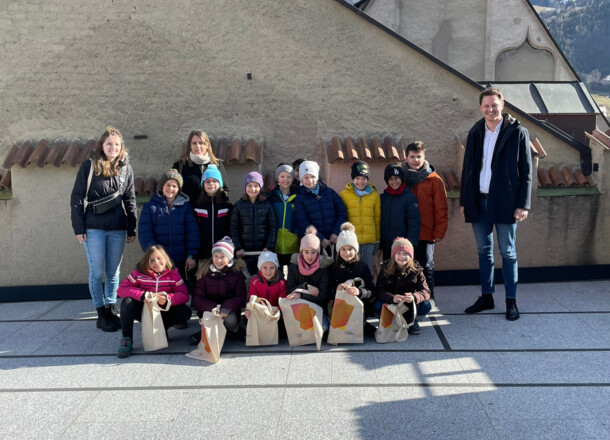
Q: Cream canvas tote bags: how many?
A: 6